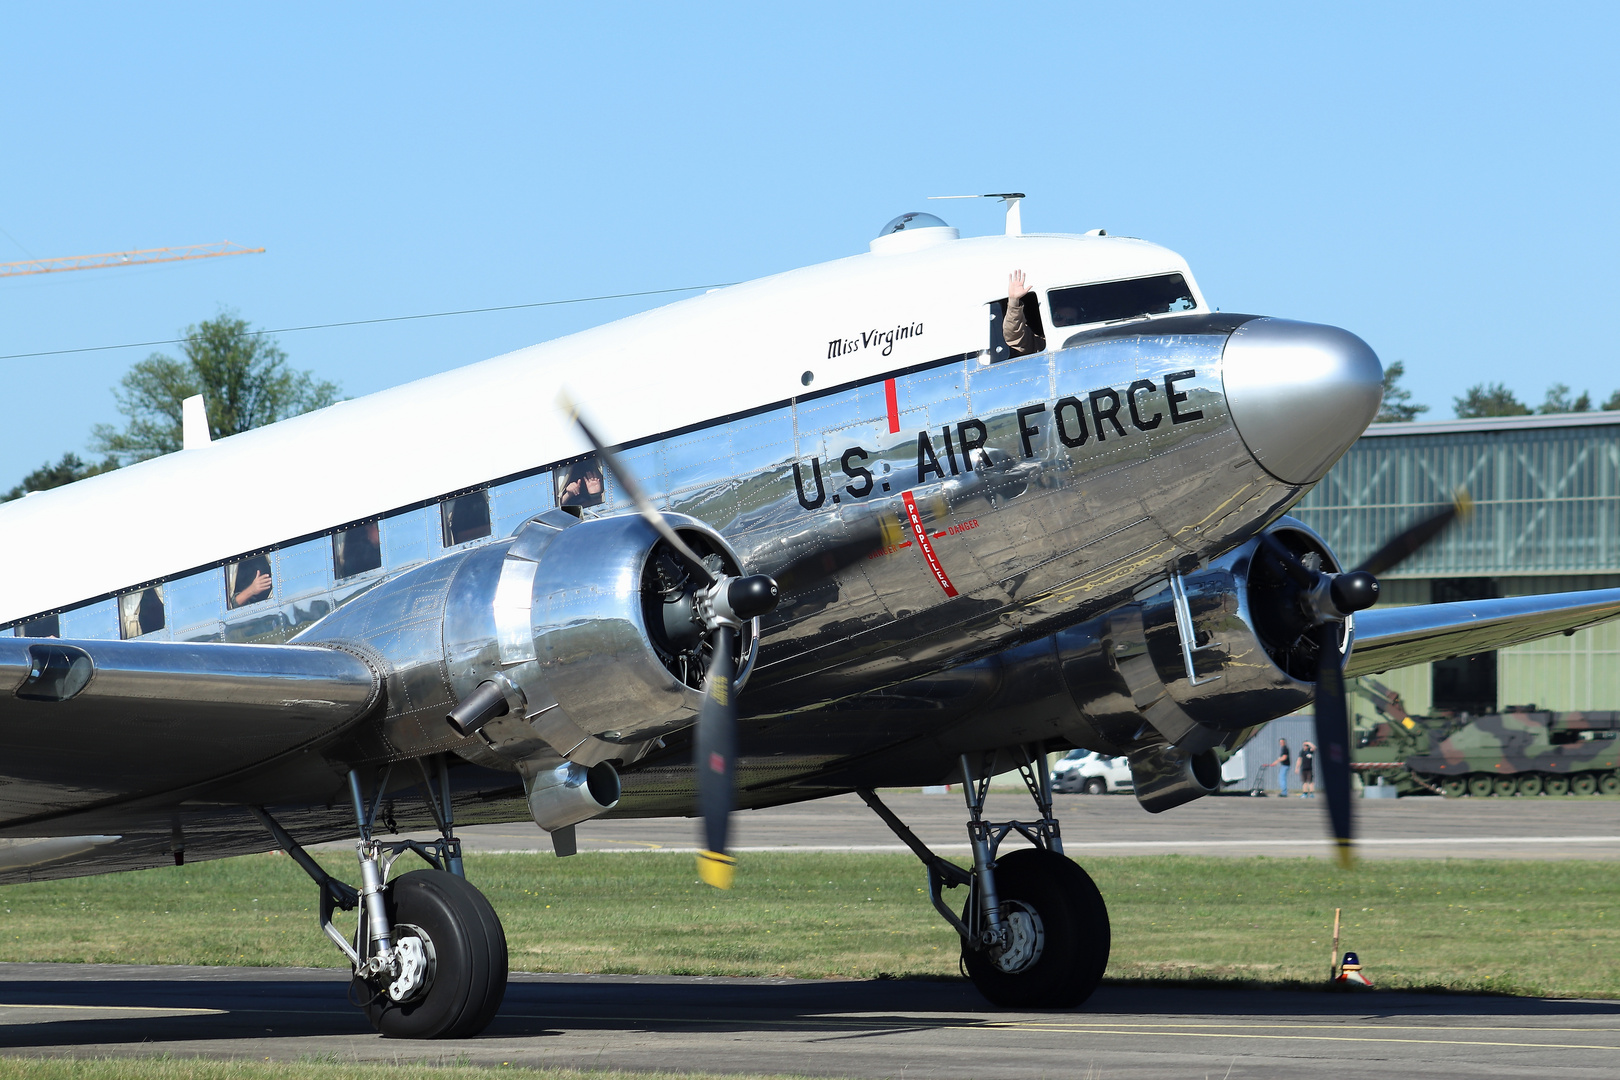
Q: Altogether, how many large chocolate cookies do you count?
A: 0